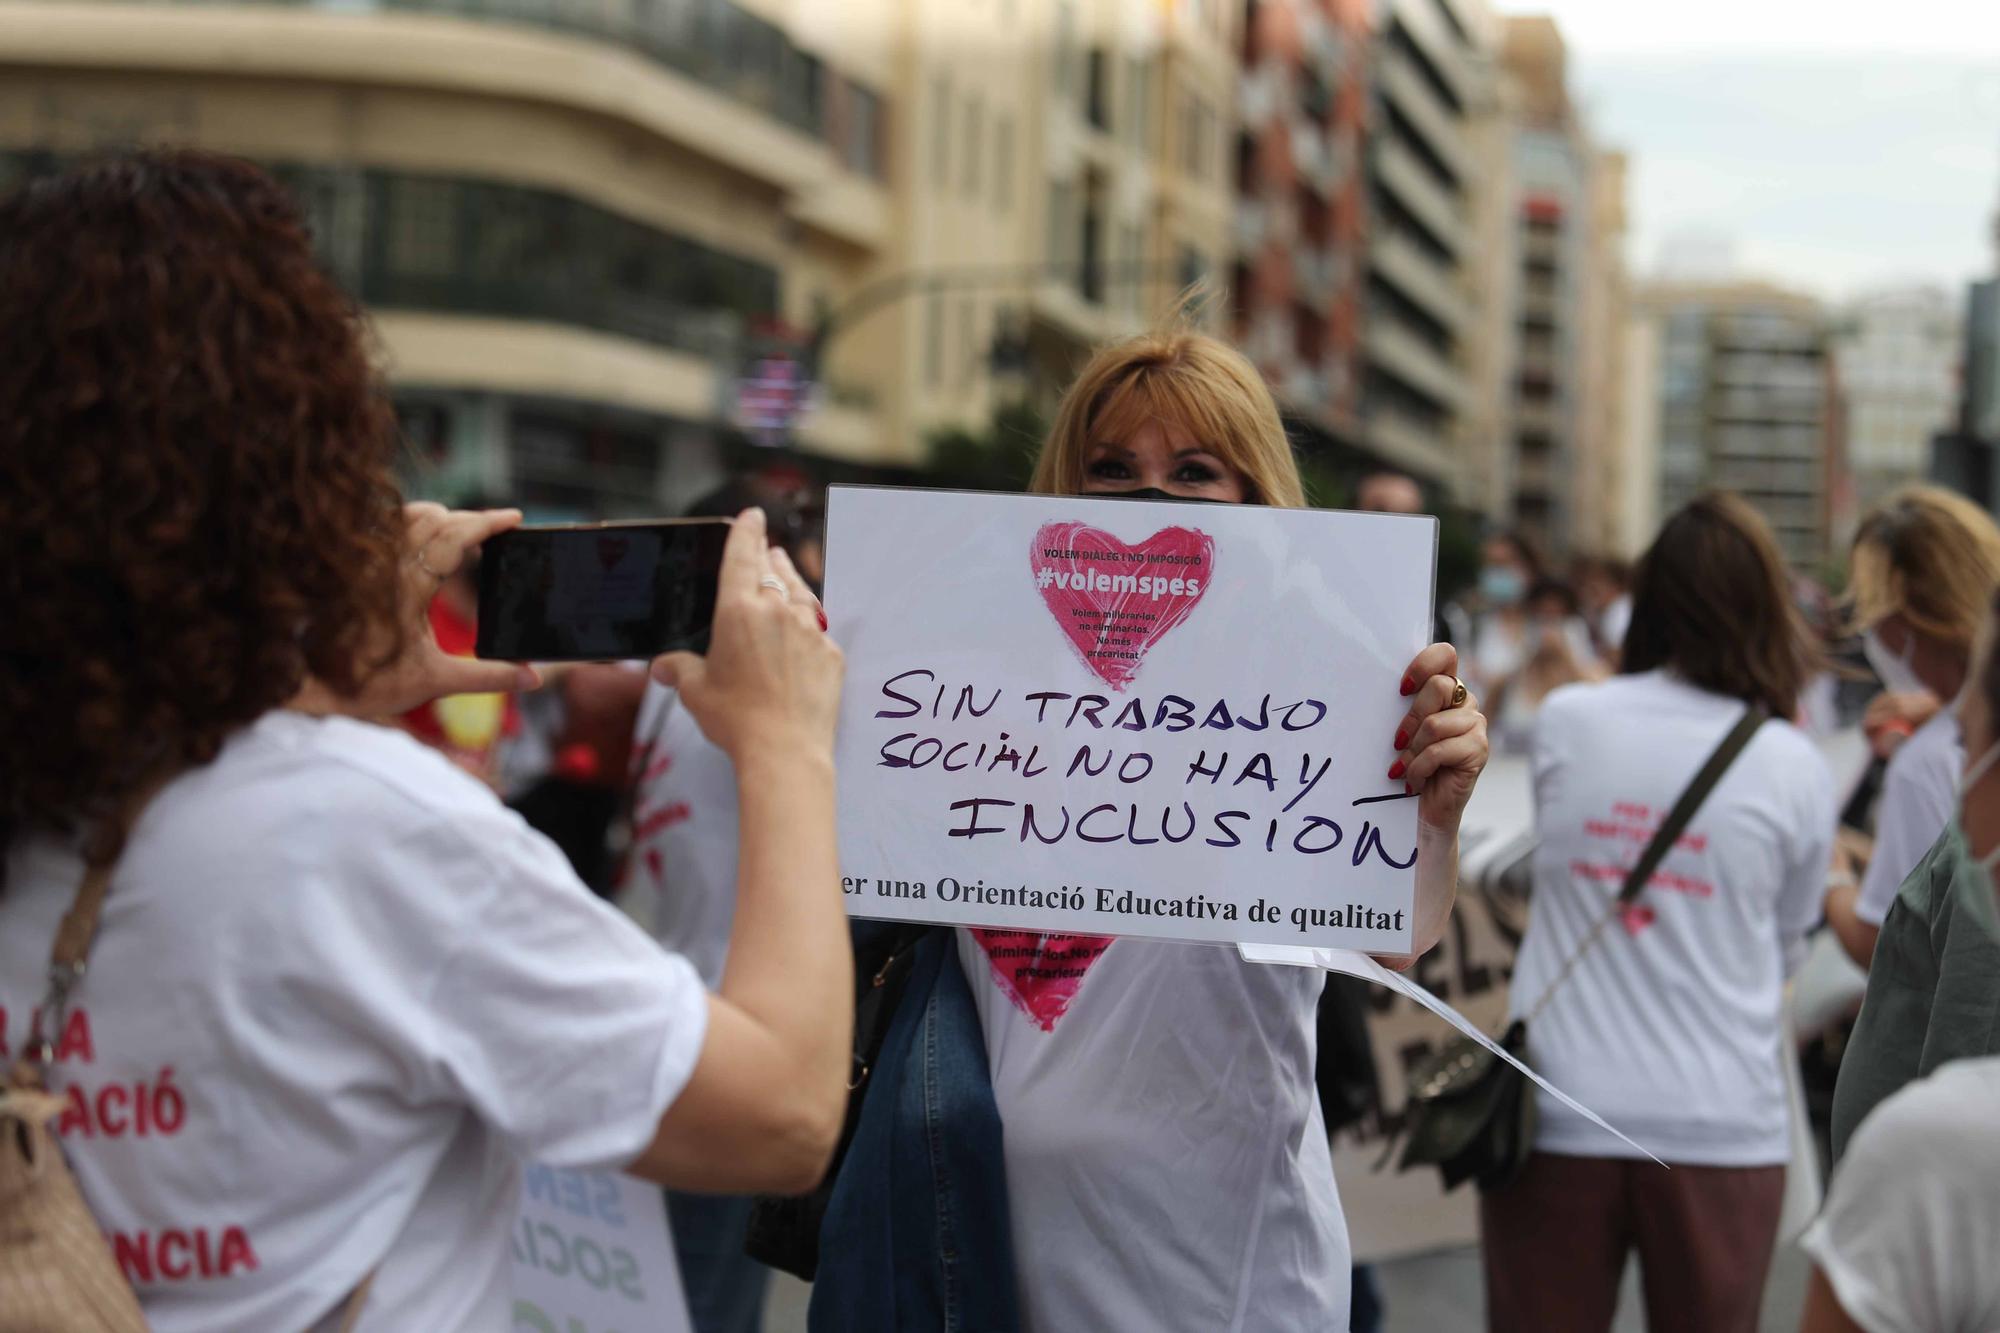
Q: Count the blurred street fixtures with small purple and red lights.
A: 1